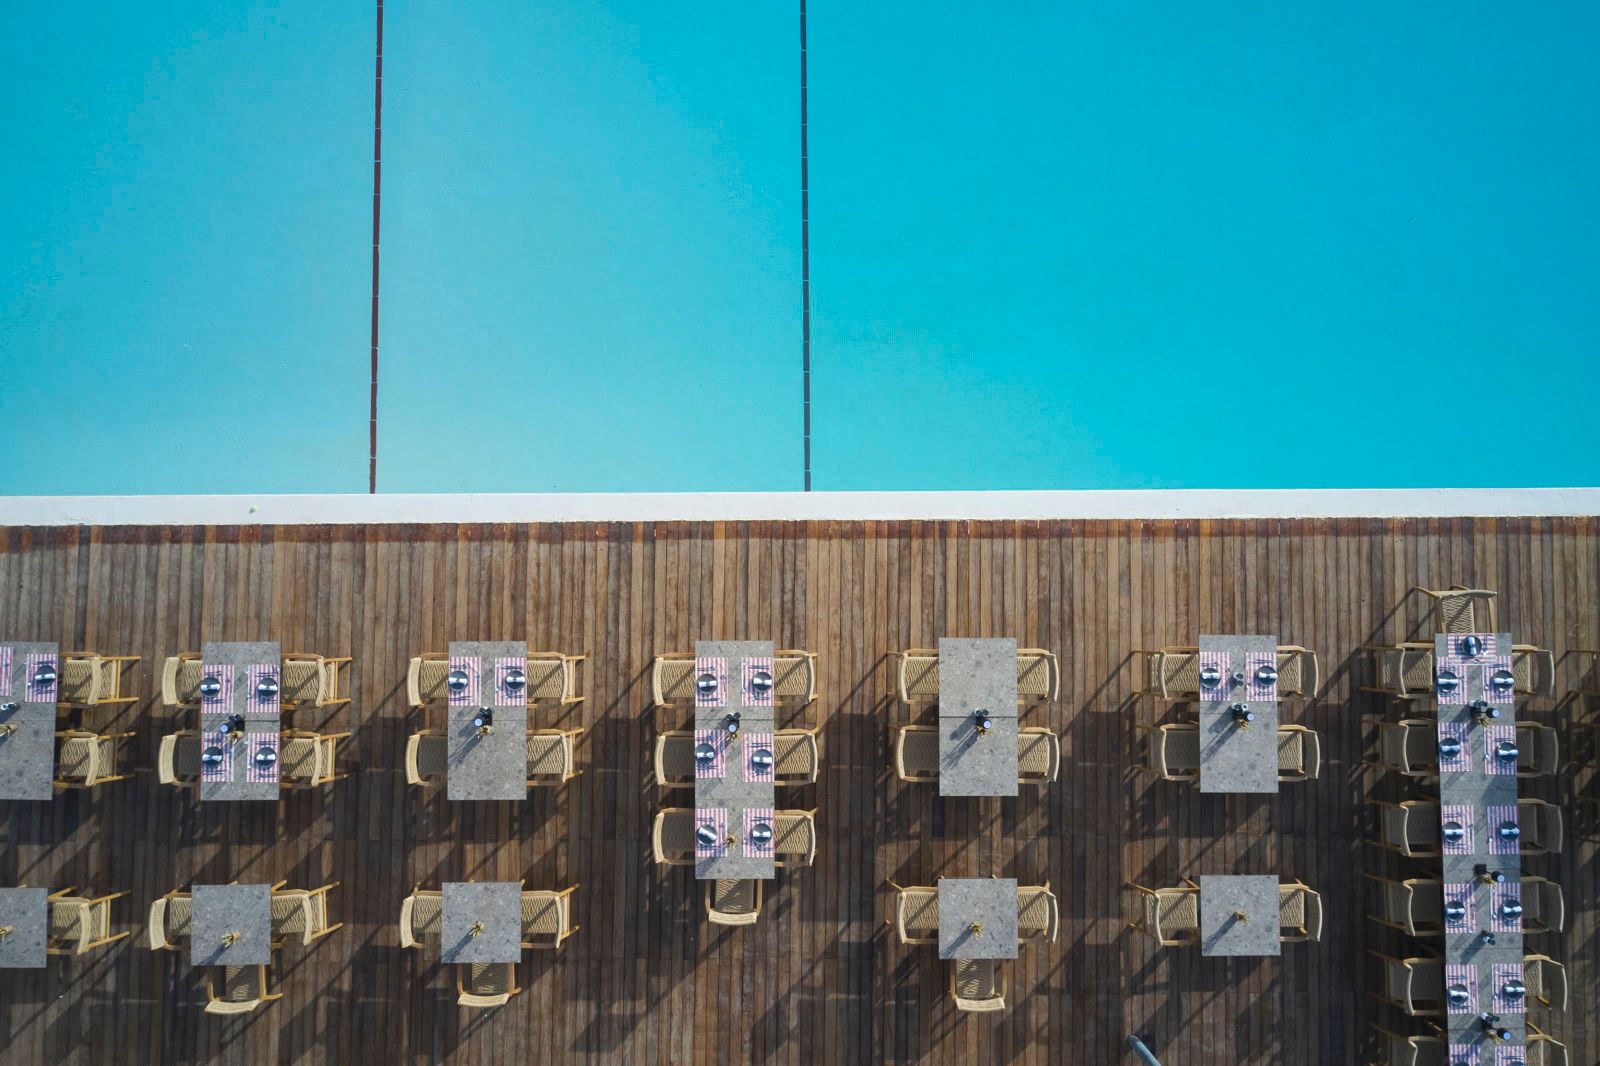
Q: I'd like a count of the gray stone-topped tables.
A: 12